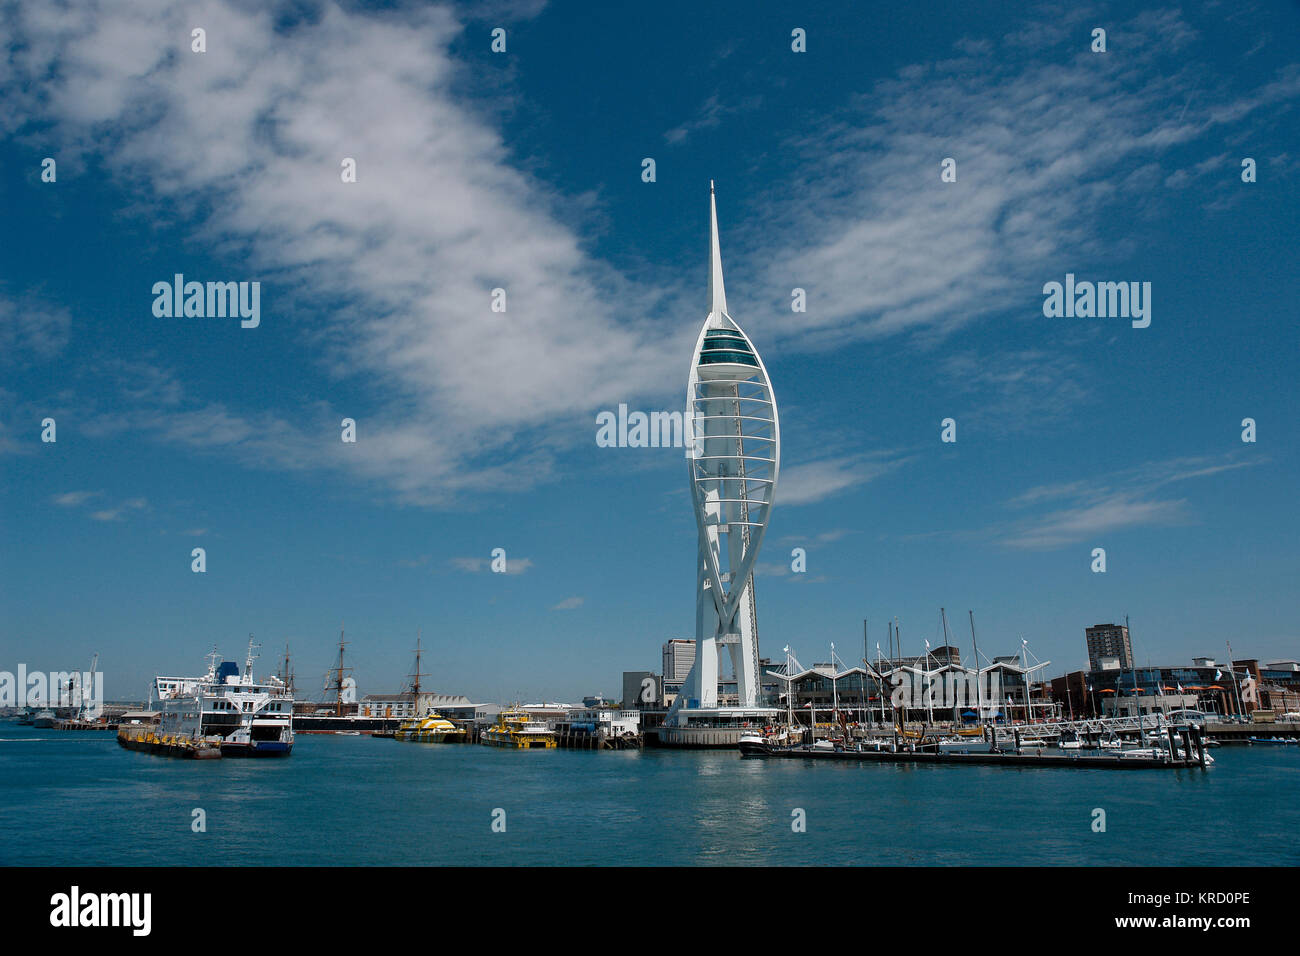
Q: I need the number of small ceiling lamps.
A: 0